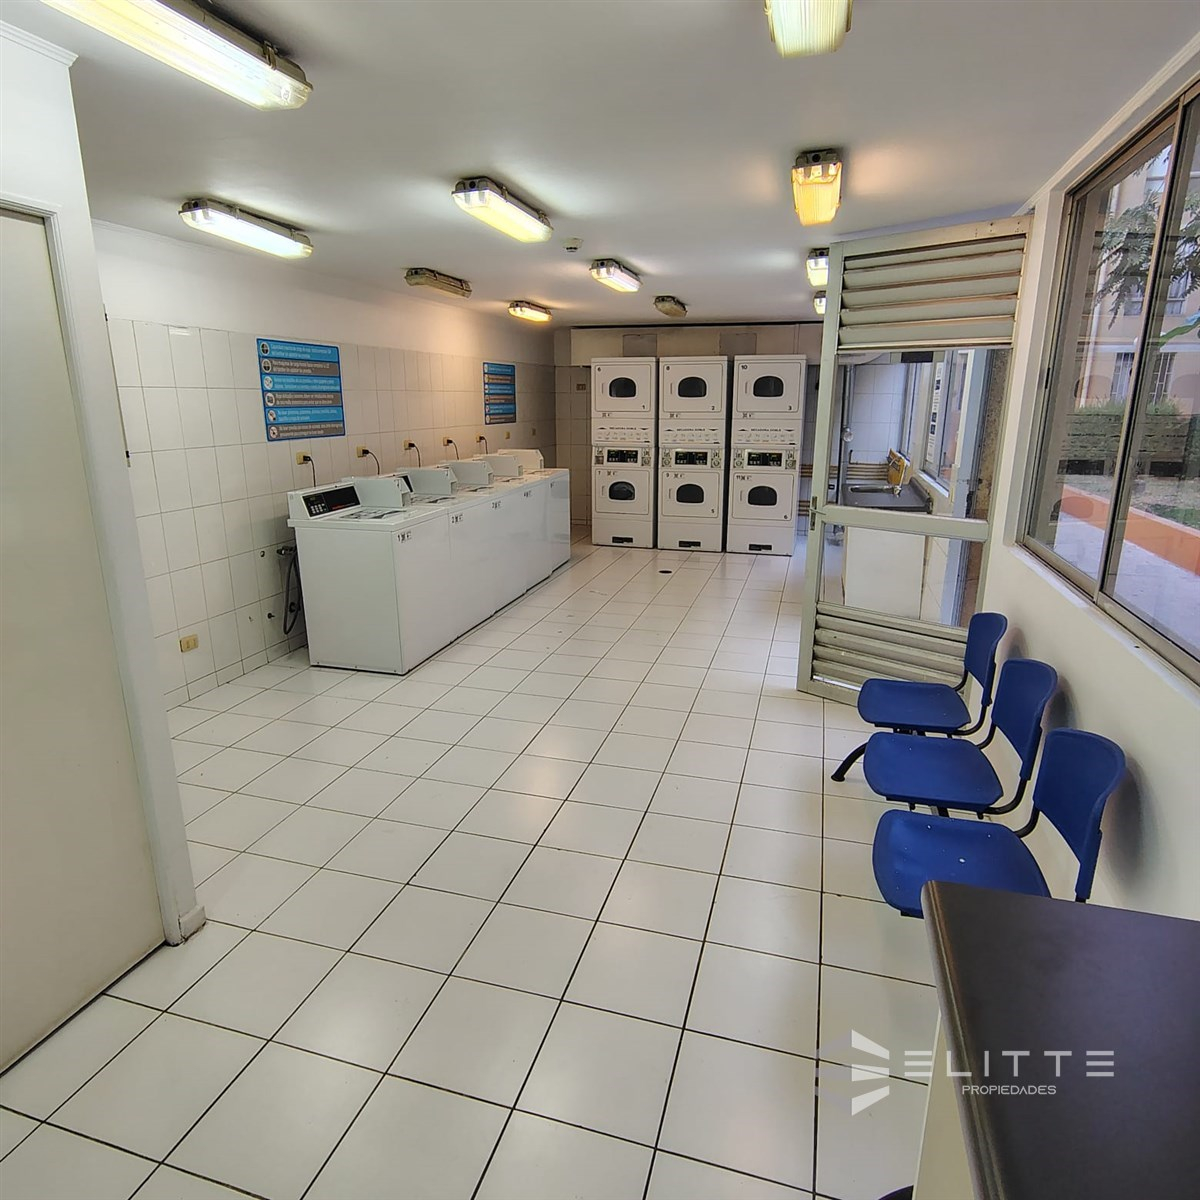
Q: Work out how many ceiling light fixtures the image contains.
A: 11